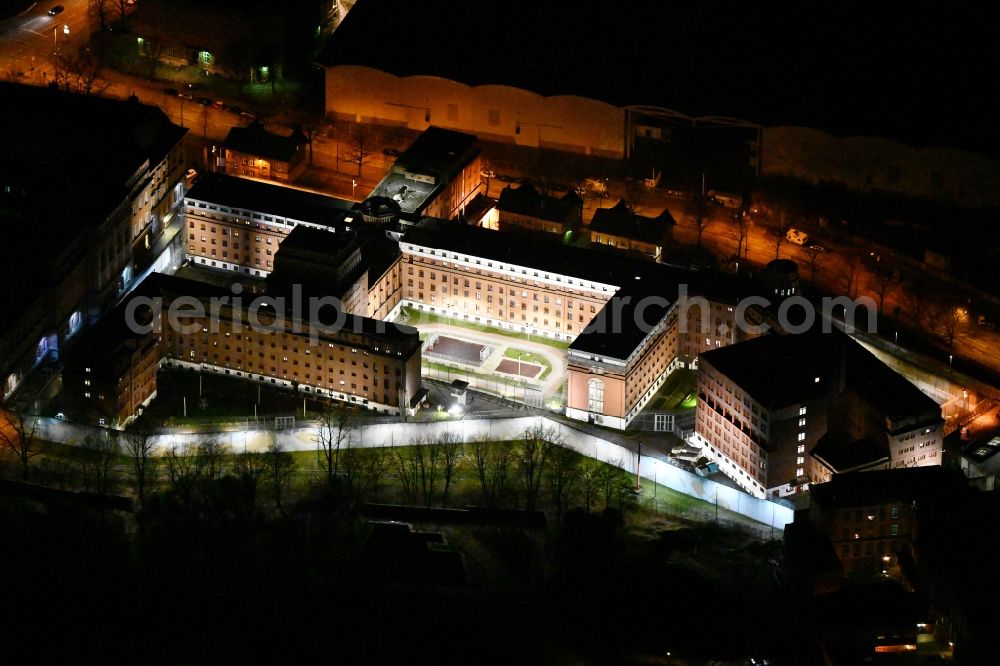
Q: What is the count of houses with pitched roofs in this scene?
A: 3